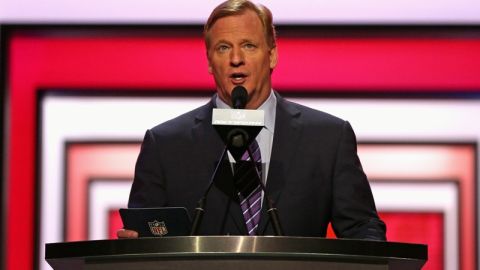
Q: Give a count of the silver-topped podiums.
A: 1